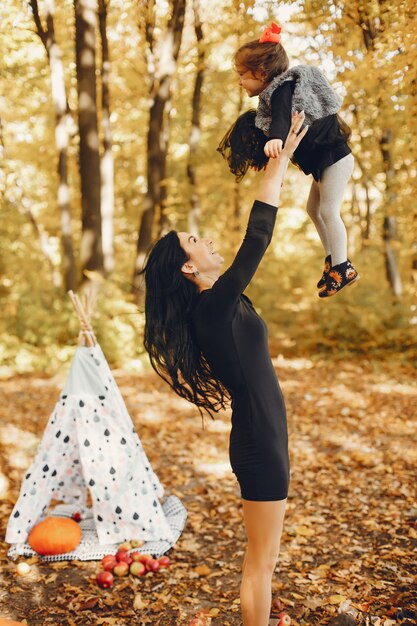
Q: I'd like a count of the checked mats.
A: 1